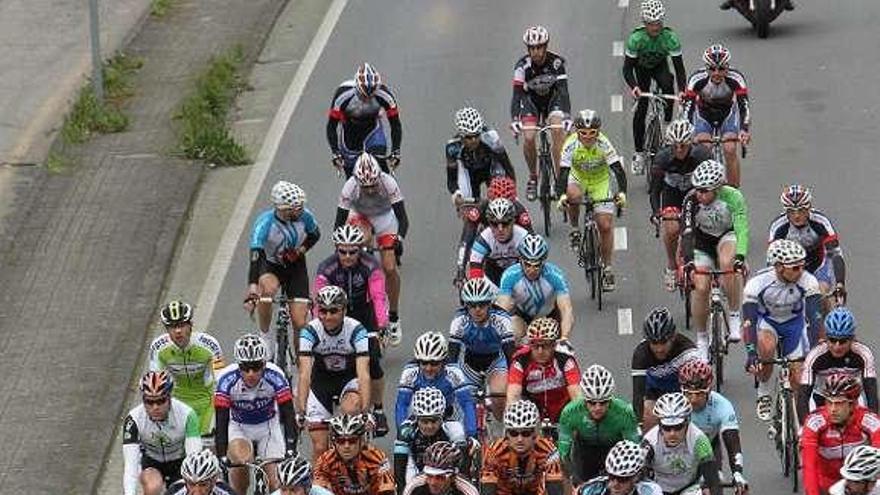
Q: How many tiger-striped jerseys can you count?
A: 2